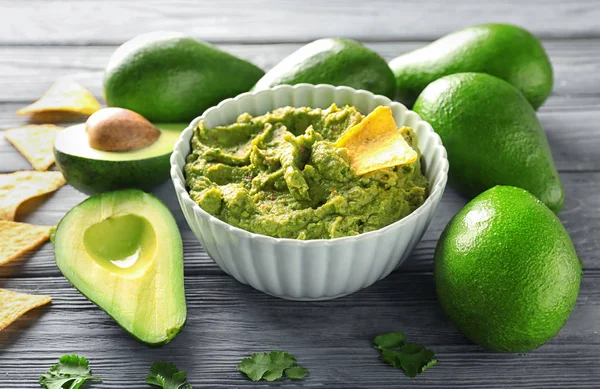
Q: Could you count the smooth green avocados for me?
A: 5